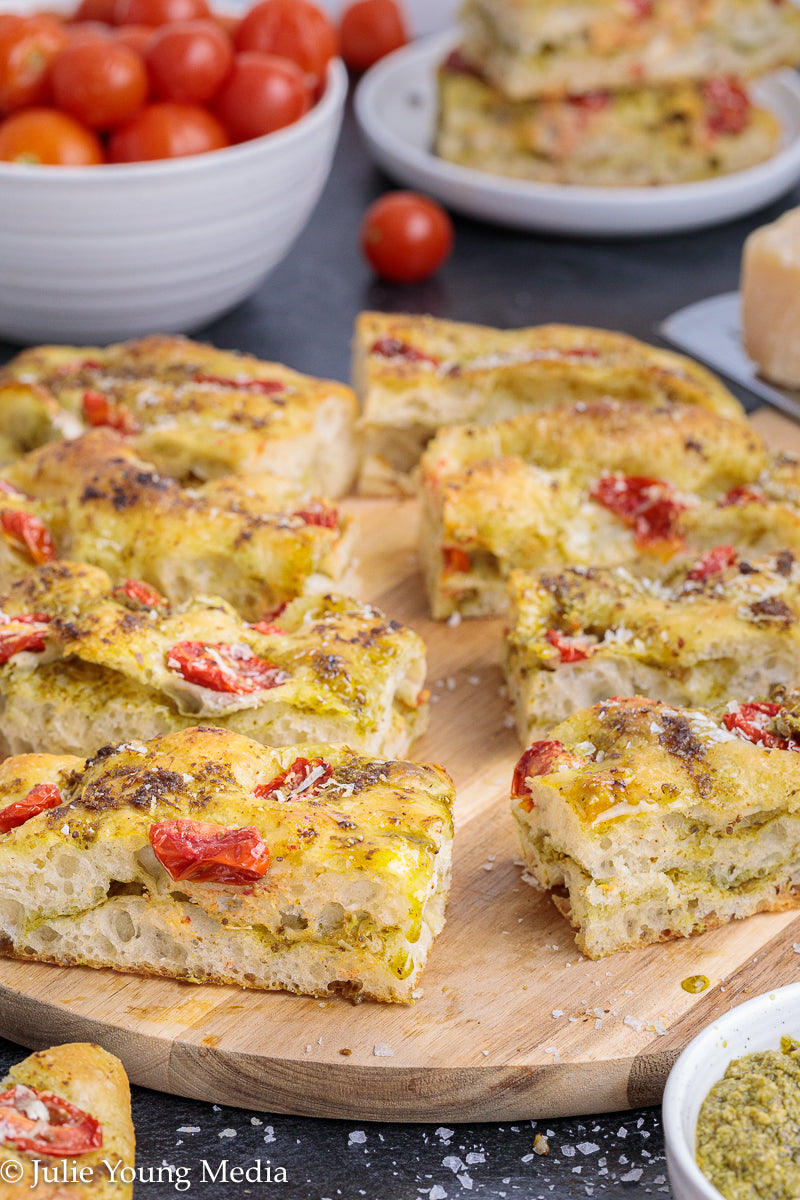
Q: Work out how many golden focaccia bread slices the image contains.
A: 11